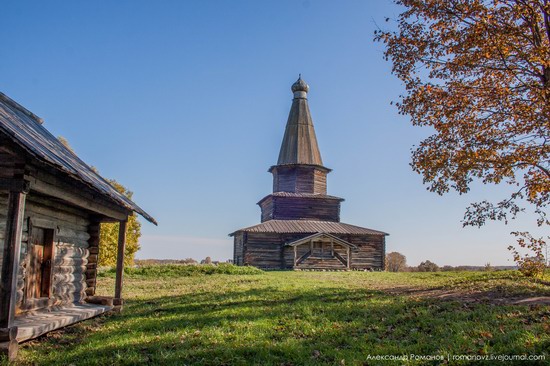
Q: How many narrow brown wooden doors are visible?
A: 1